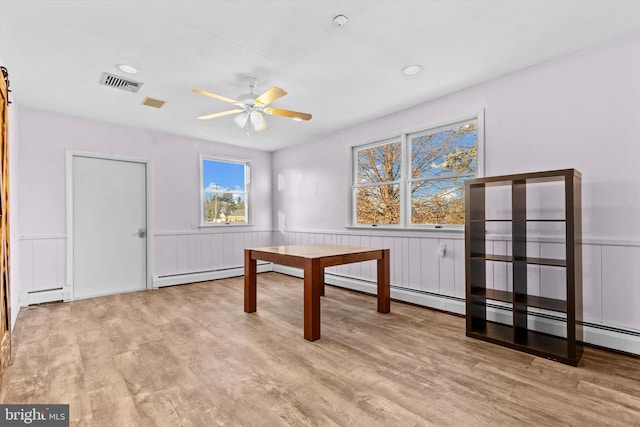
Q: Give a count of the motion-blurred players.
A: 0